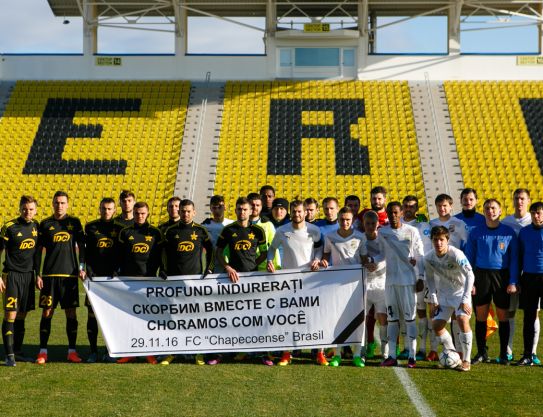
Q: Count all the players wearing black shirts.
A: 8